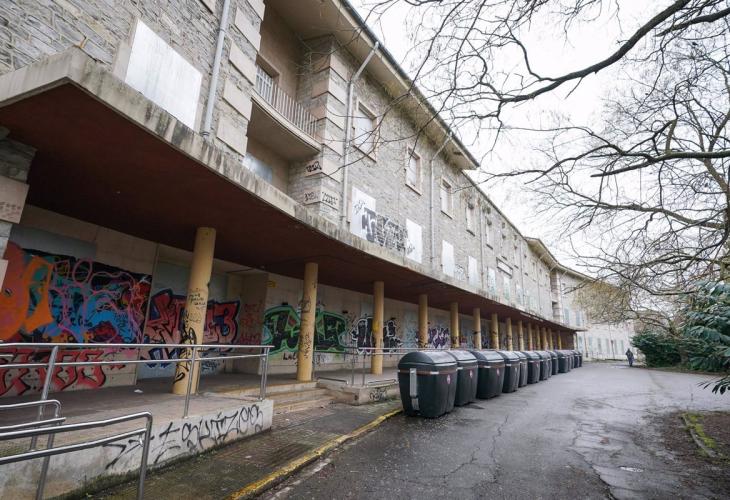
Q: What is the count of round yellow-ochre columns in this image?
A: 14